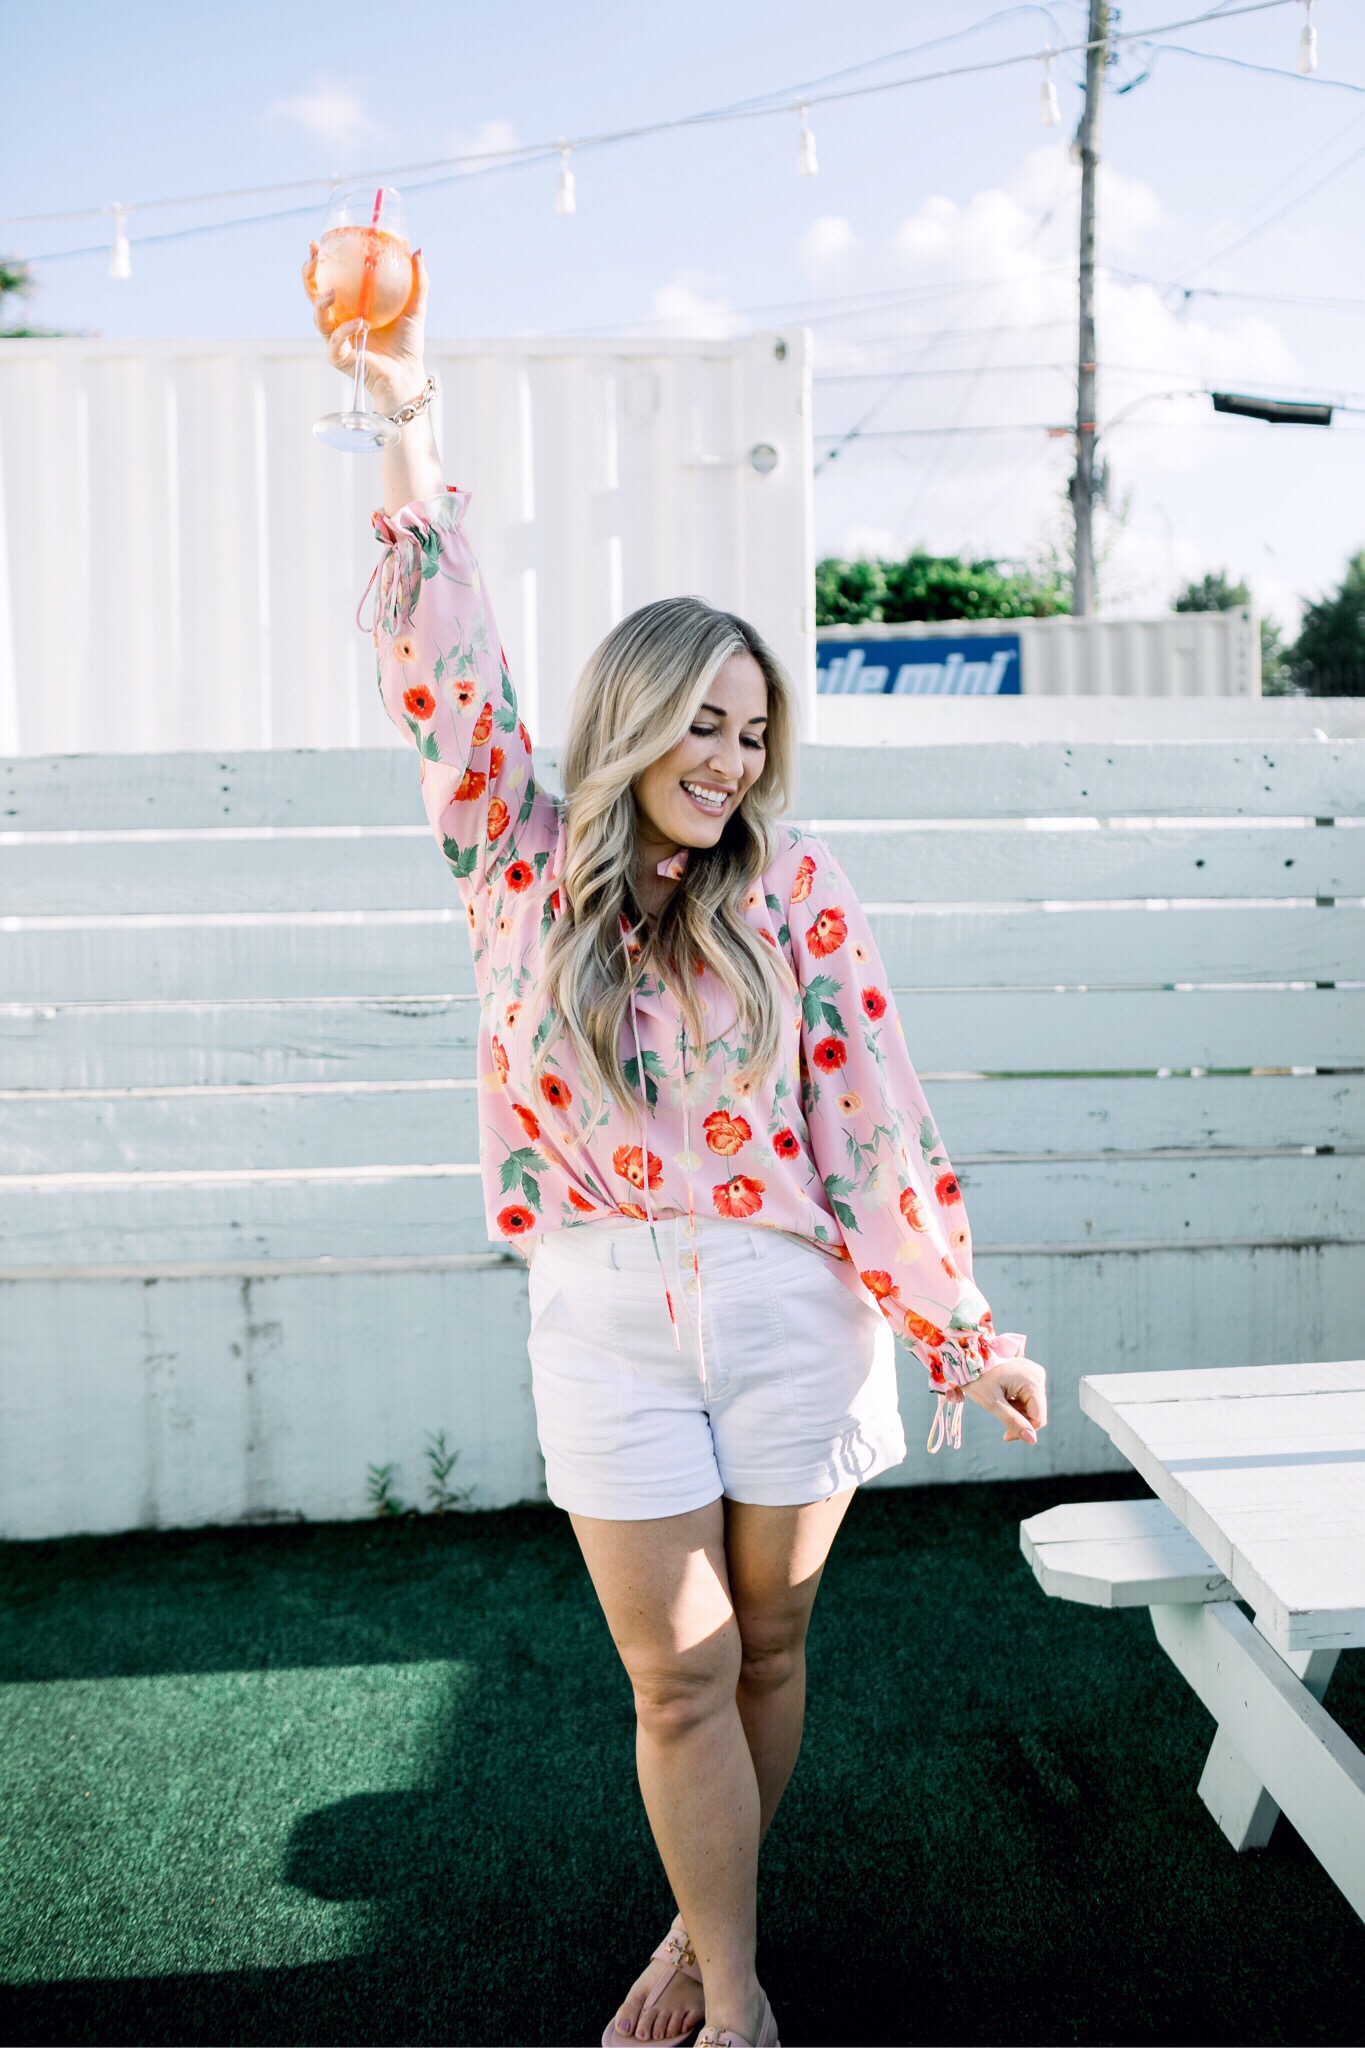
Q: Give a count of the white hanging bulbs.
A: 5